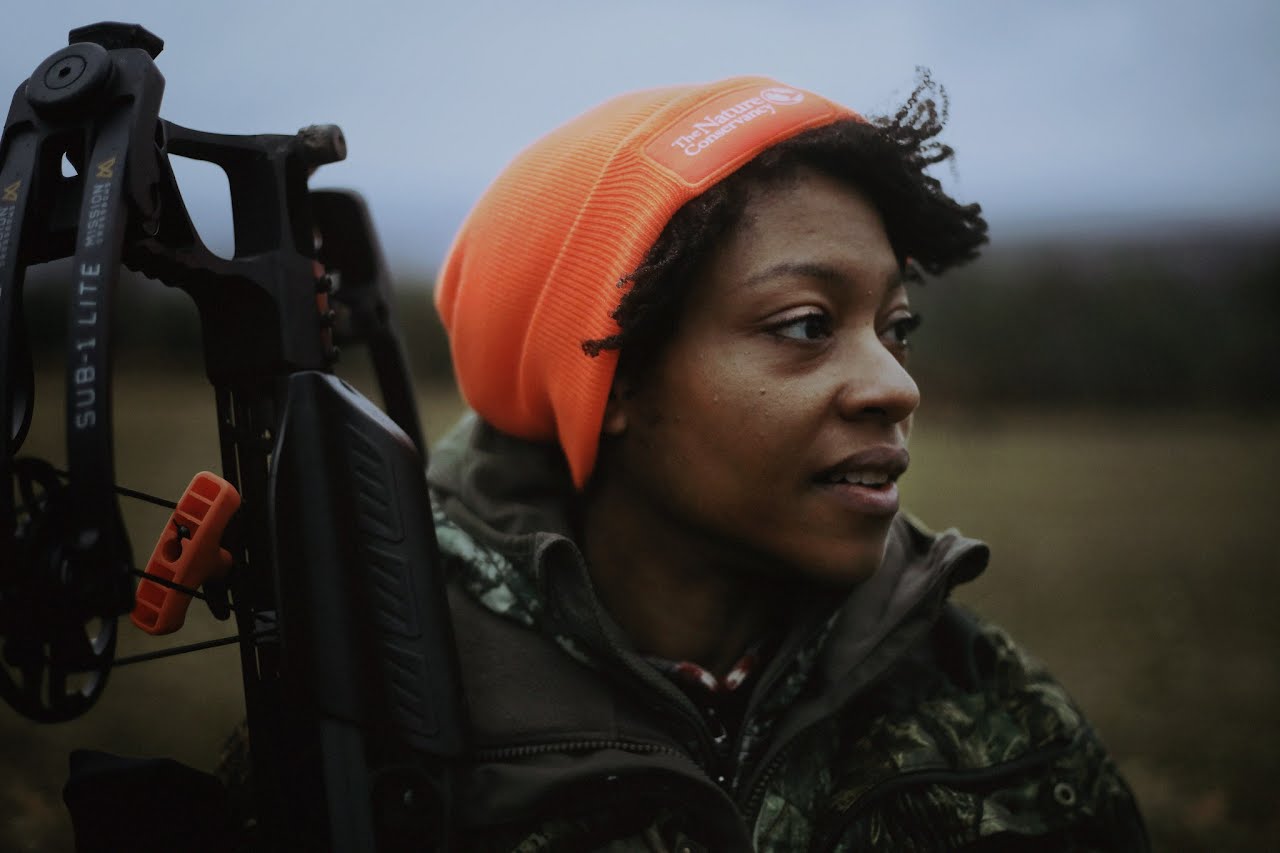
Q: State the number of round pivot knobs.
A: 1